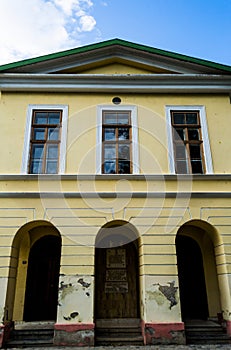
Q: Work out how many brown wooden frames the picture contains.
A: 3